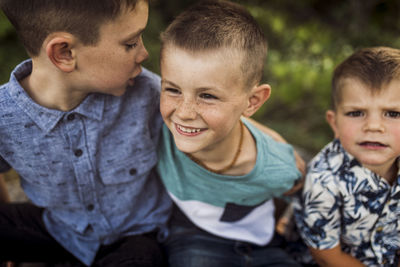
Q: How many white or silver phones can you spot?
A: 0